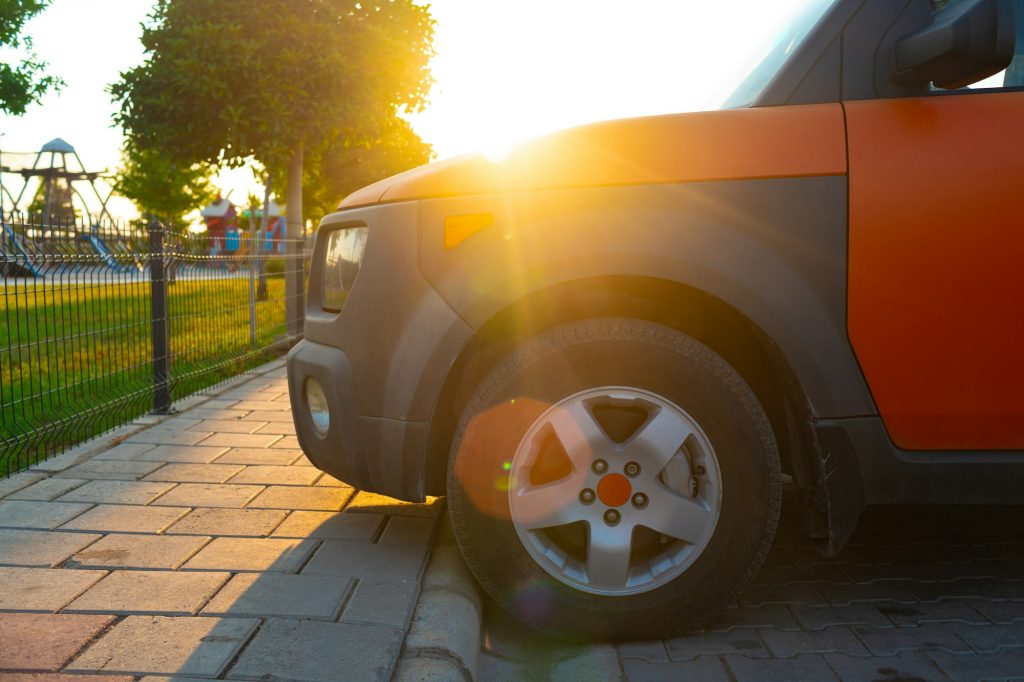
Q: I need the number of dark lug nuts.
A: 5